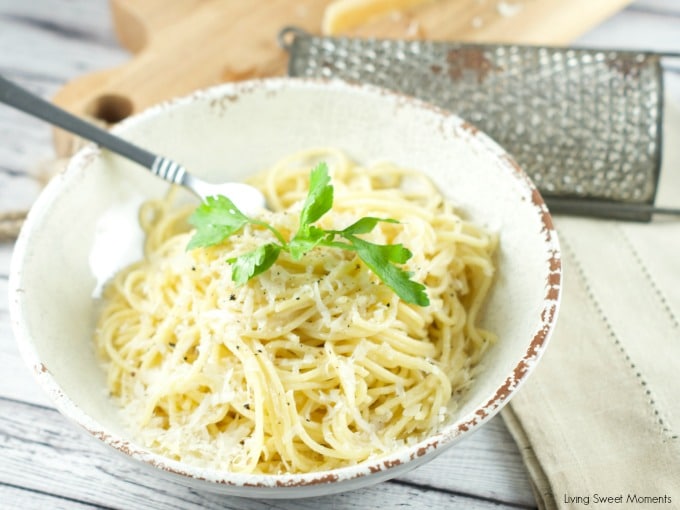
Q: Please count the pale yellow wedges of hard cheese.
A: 1